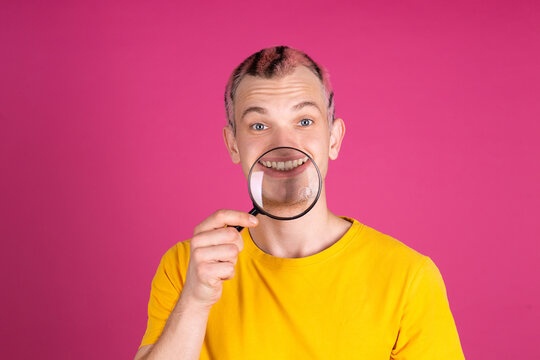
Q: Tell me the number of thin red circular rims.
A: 0